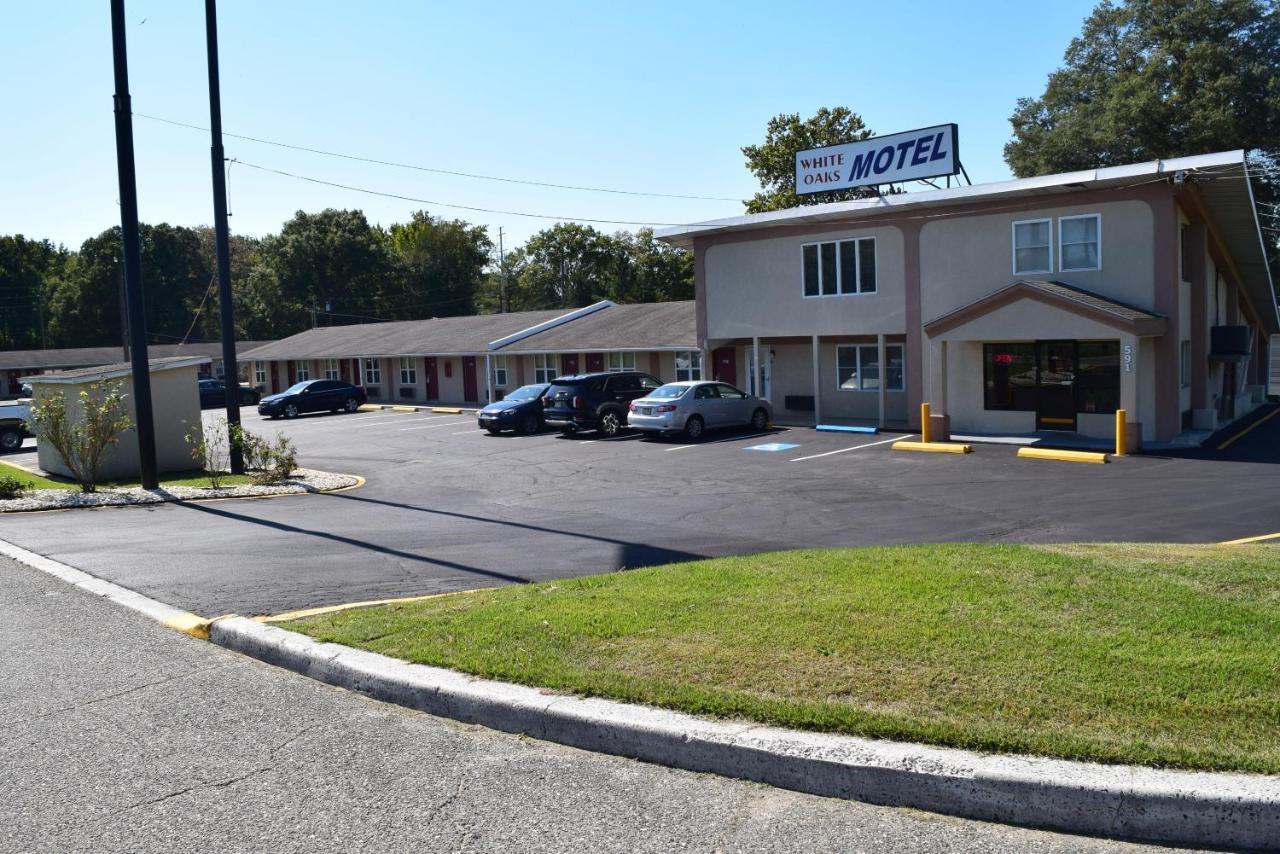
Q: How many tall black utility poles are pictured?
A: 2